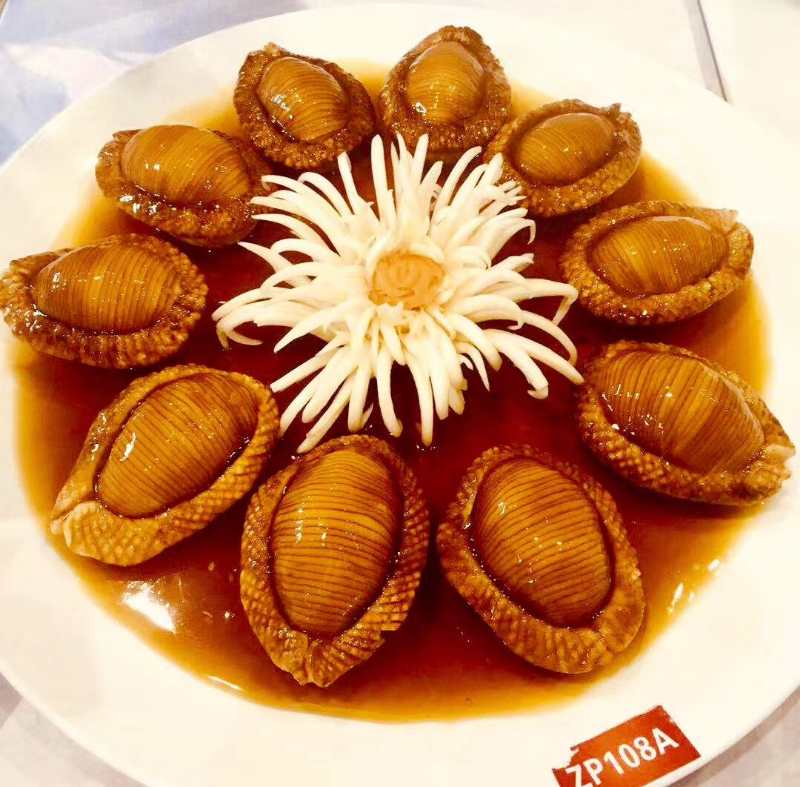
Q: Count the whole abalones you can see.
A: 10